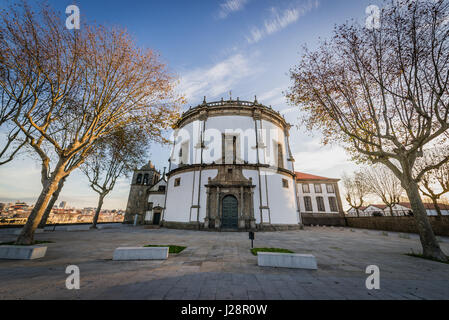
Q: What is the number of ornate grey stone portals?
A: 1